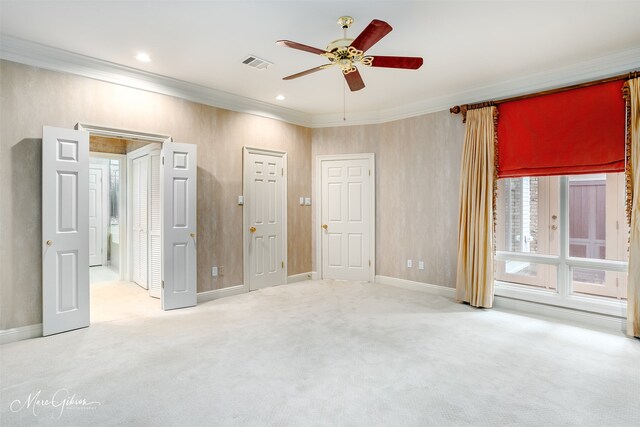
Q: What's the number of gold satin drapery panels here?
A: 2